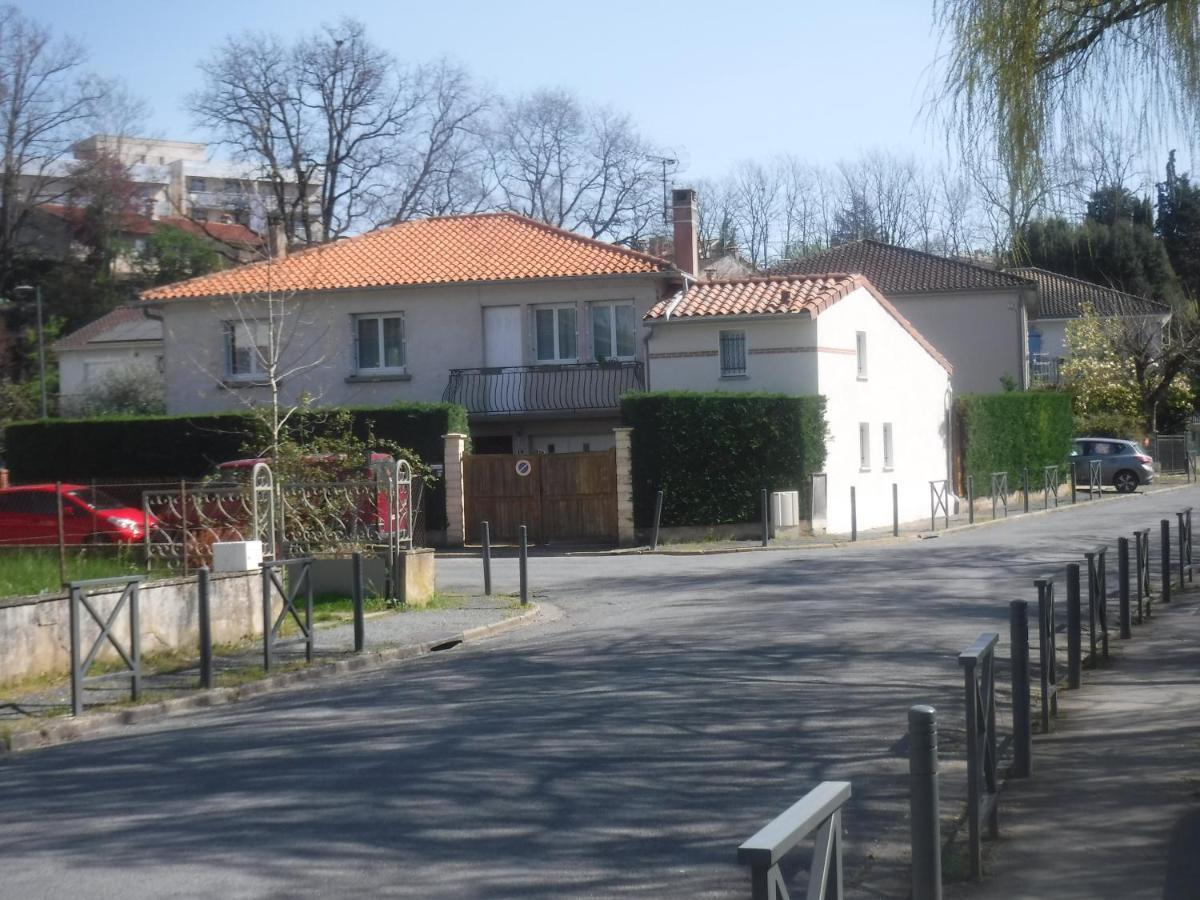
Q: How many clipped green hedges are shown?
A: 3